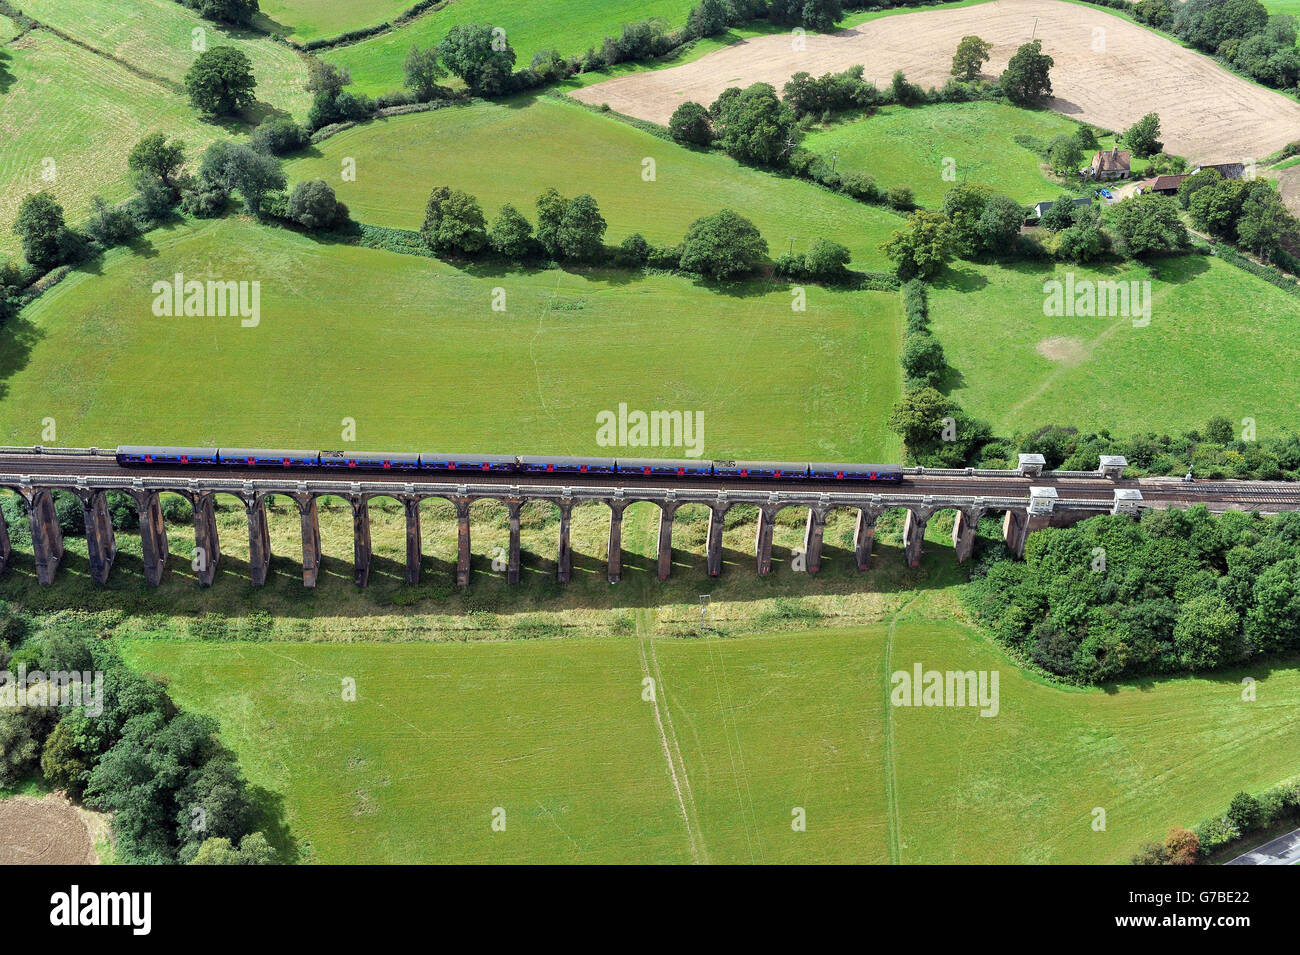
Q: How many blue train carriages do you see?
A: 8